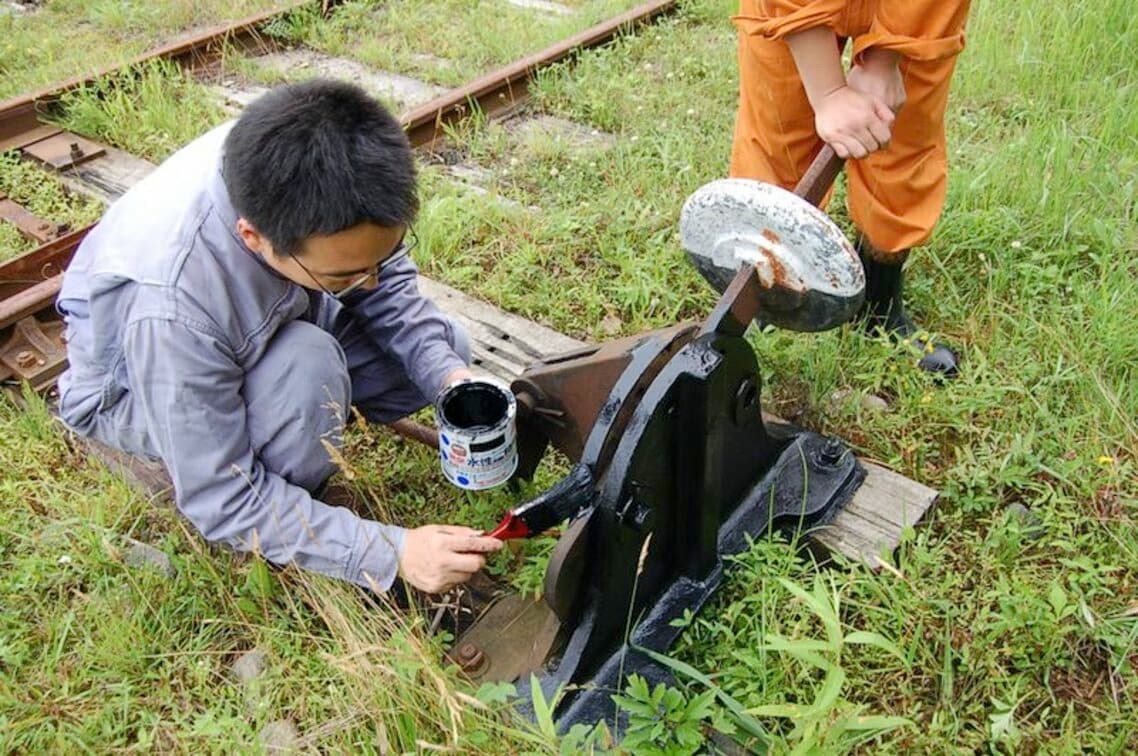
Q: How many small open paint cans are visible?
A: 1